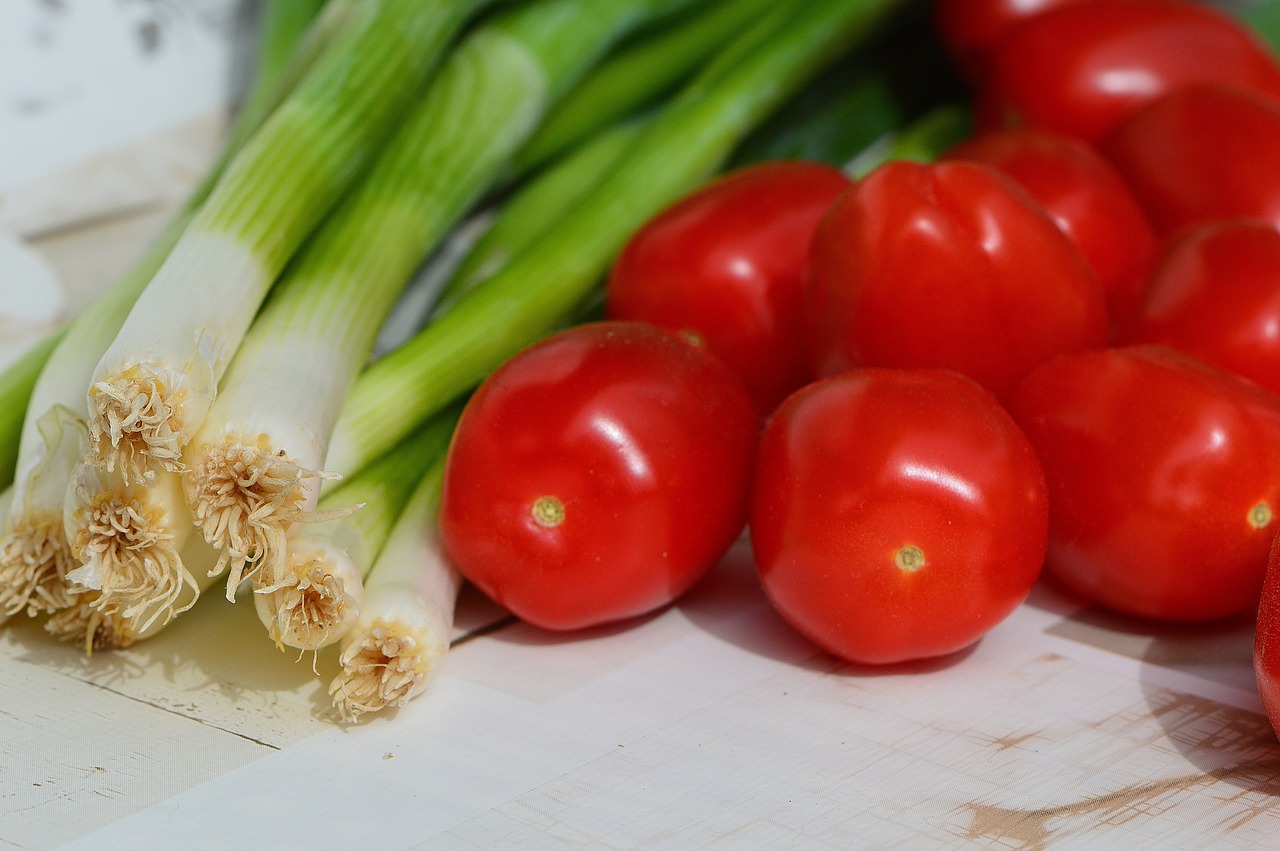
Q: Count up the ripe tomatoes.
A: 11